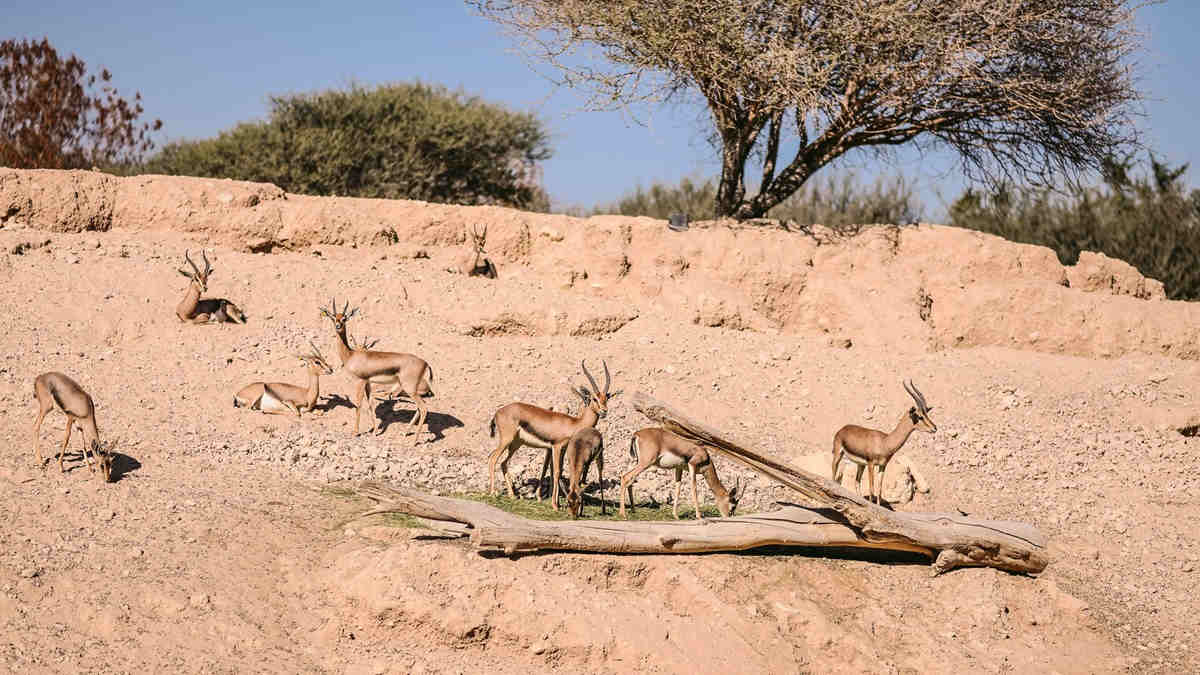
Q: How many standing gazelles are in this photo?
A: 6